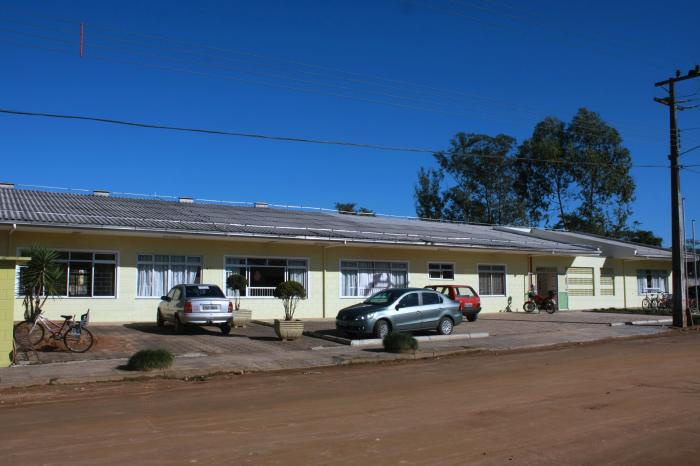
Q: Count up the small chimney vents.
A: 4